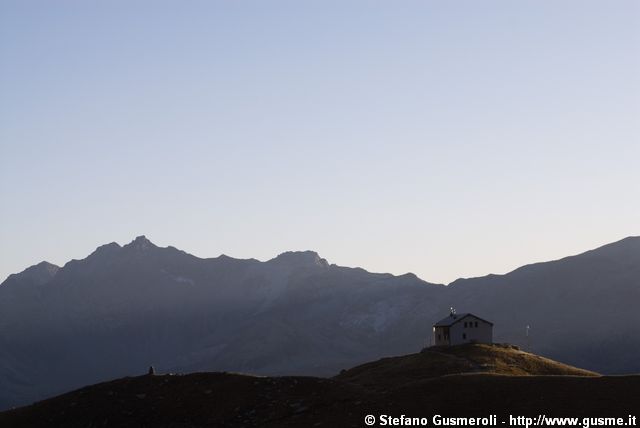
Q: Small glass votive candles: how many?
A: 0